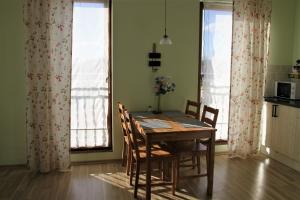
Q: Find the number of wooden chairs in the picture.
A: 4